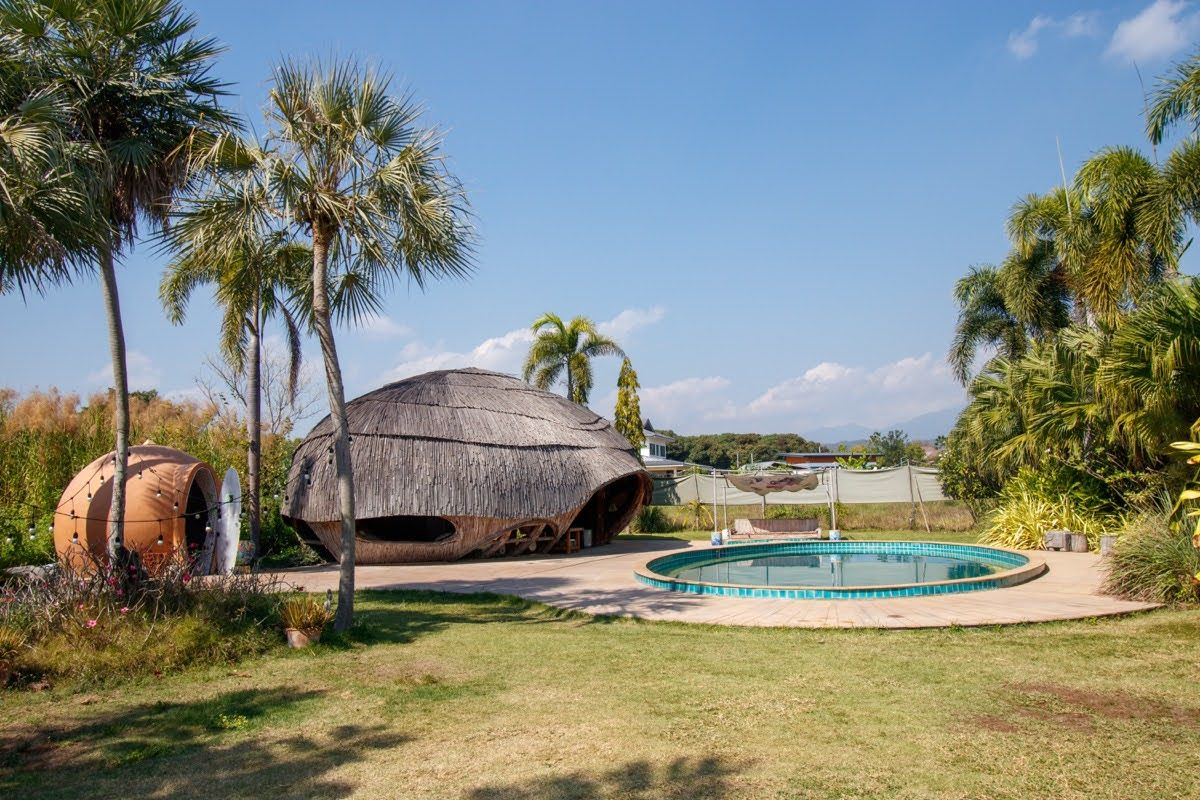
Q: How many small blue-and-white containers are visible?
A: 2